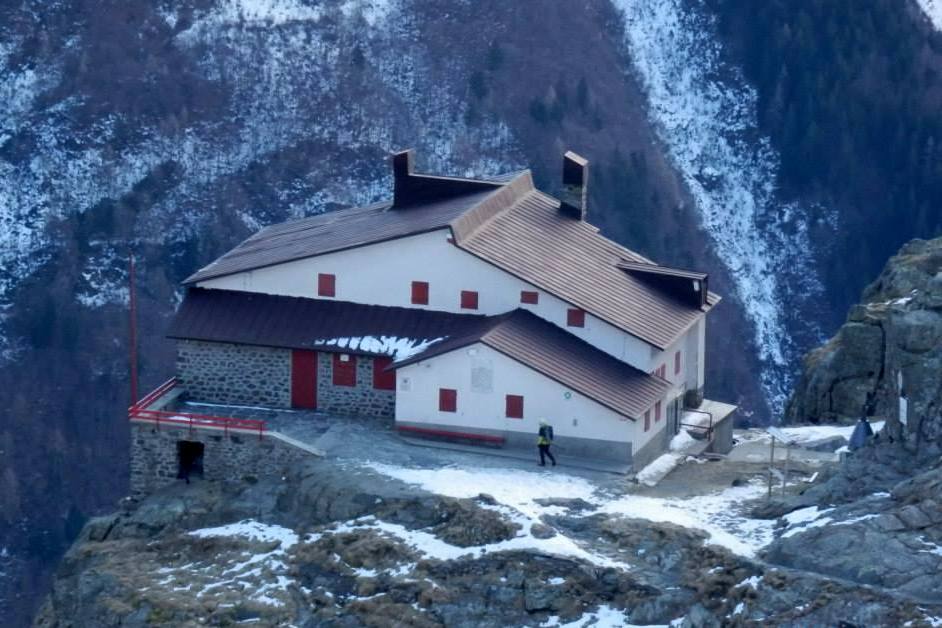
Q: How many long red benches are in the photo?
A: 1